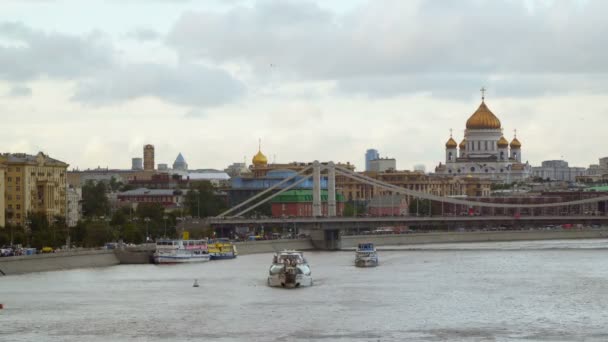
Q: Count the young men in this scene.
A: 0